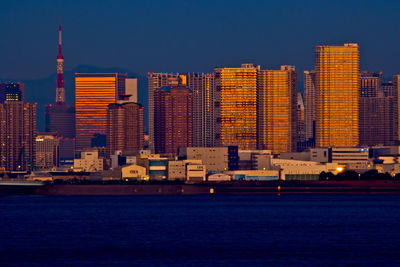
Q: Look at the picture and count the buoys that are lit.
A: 2